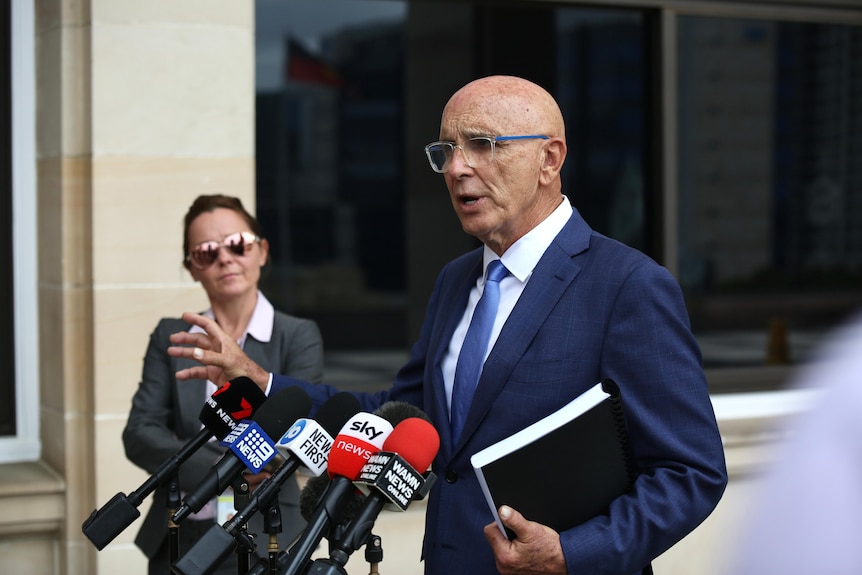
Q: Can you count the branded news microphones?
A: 5